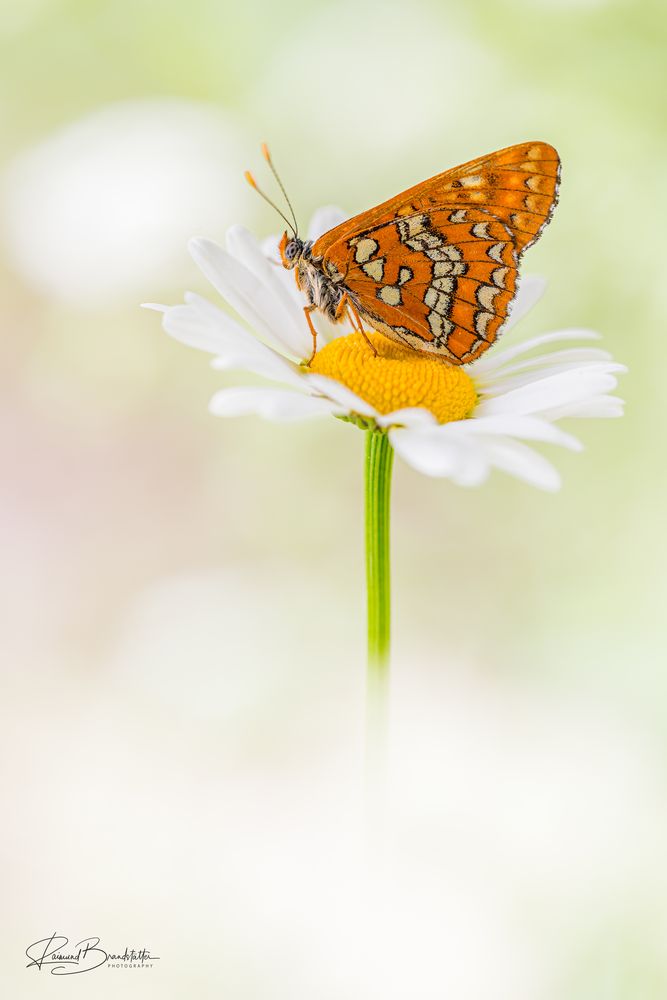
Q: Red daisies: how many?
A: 0